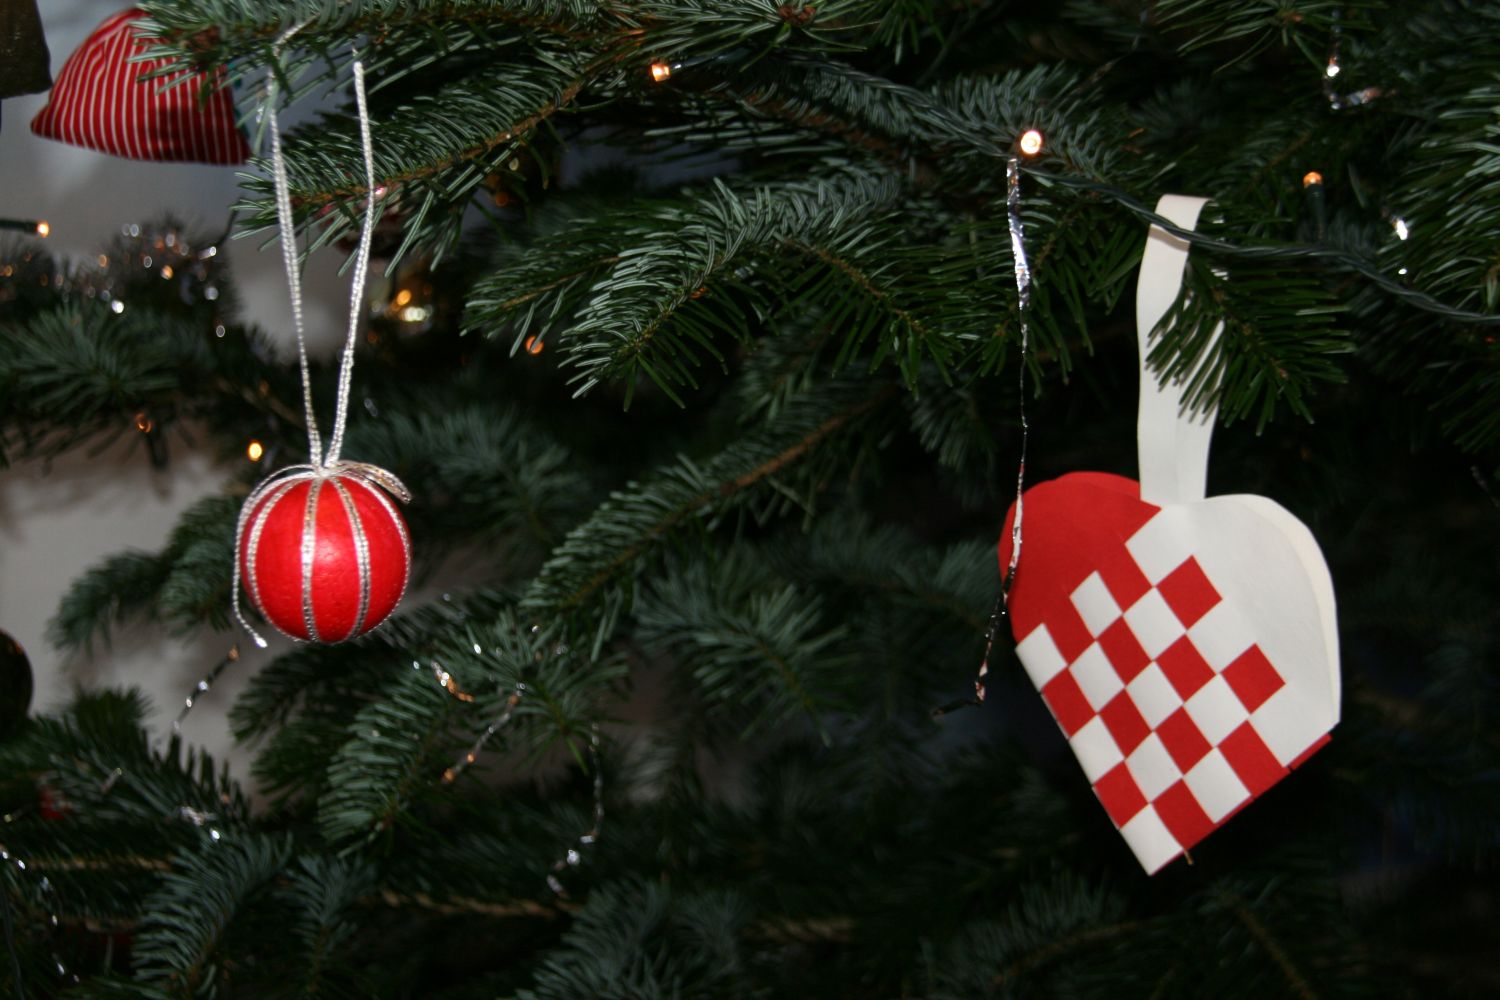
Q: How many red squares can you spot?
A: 10